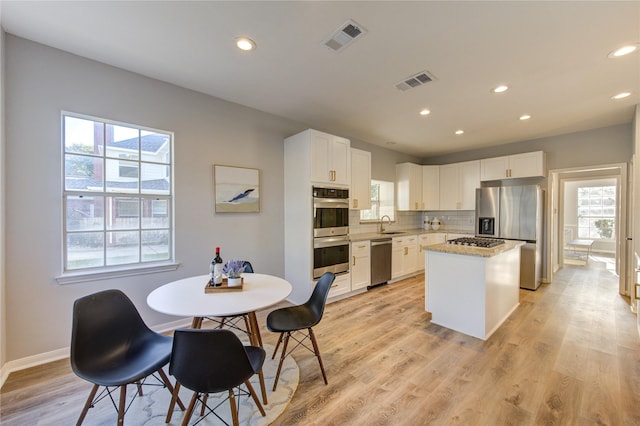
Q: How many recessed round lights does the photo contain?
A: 7